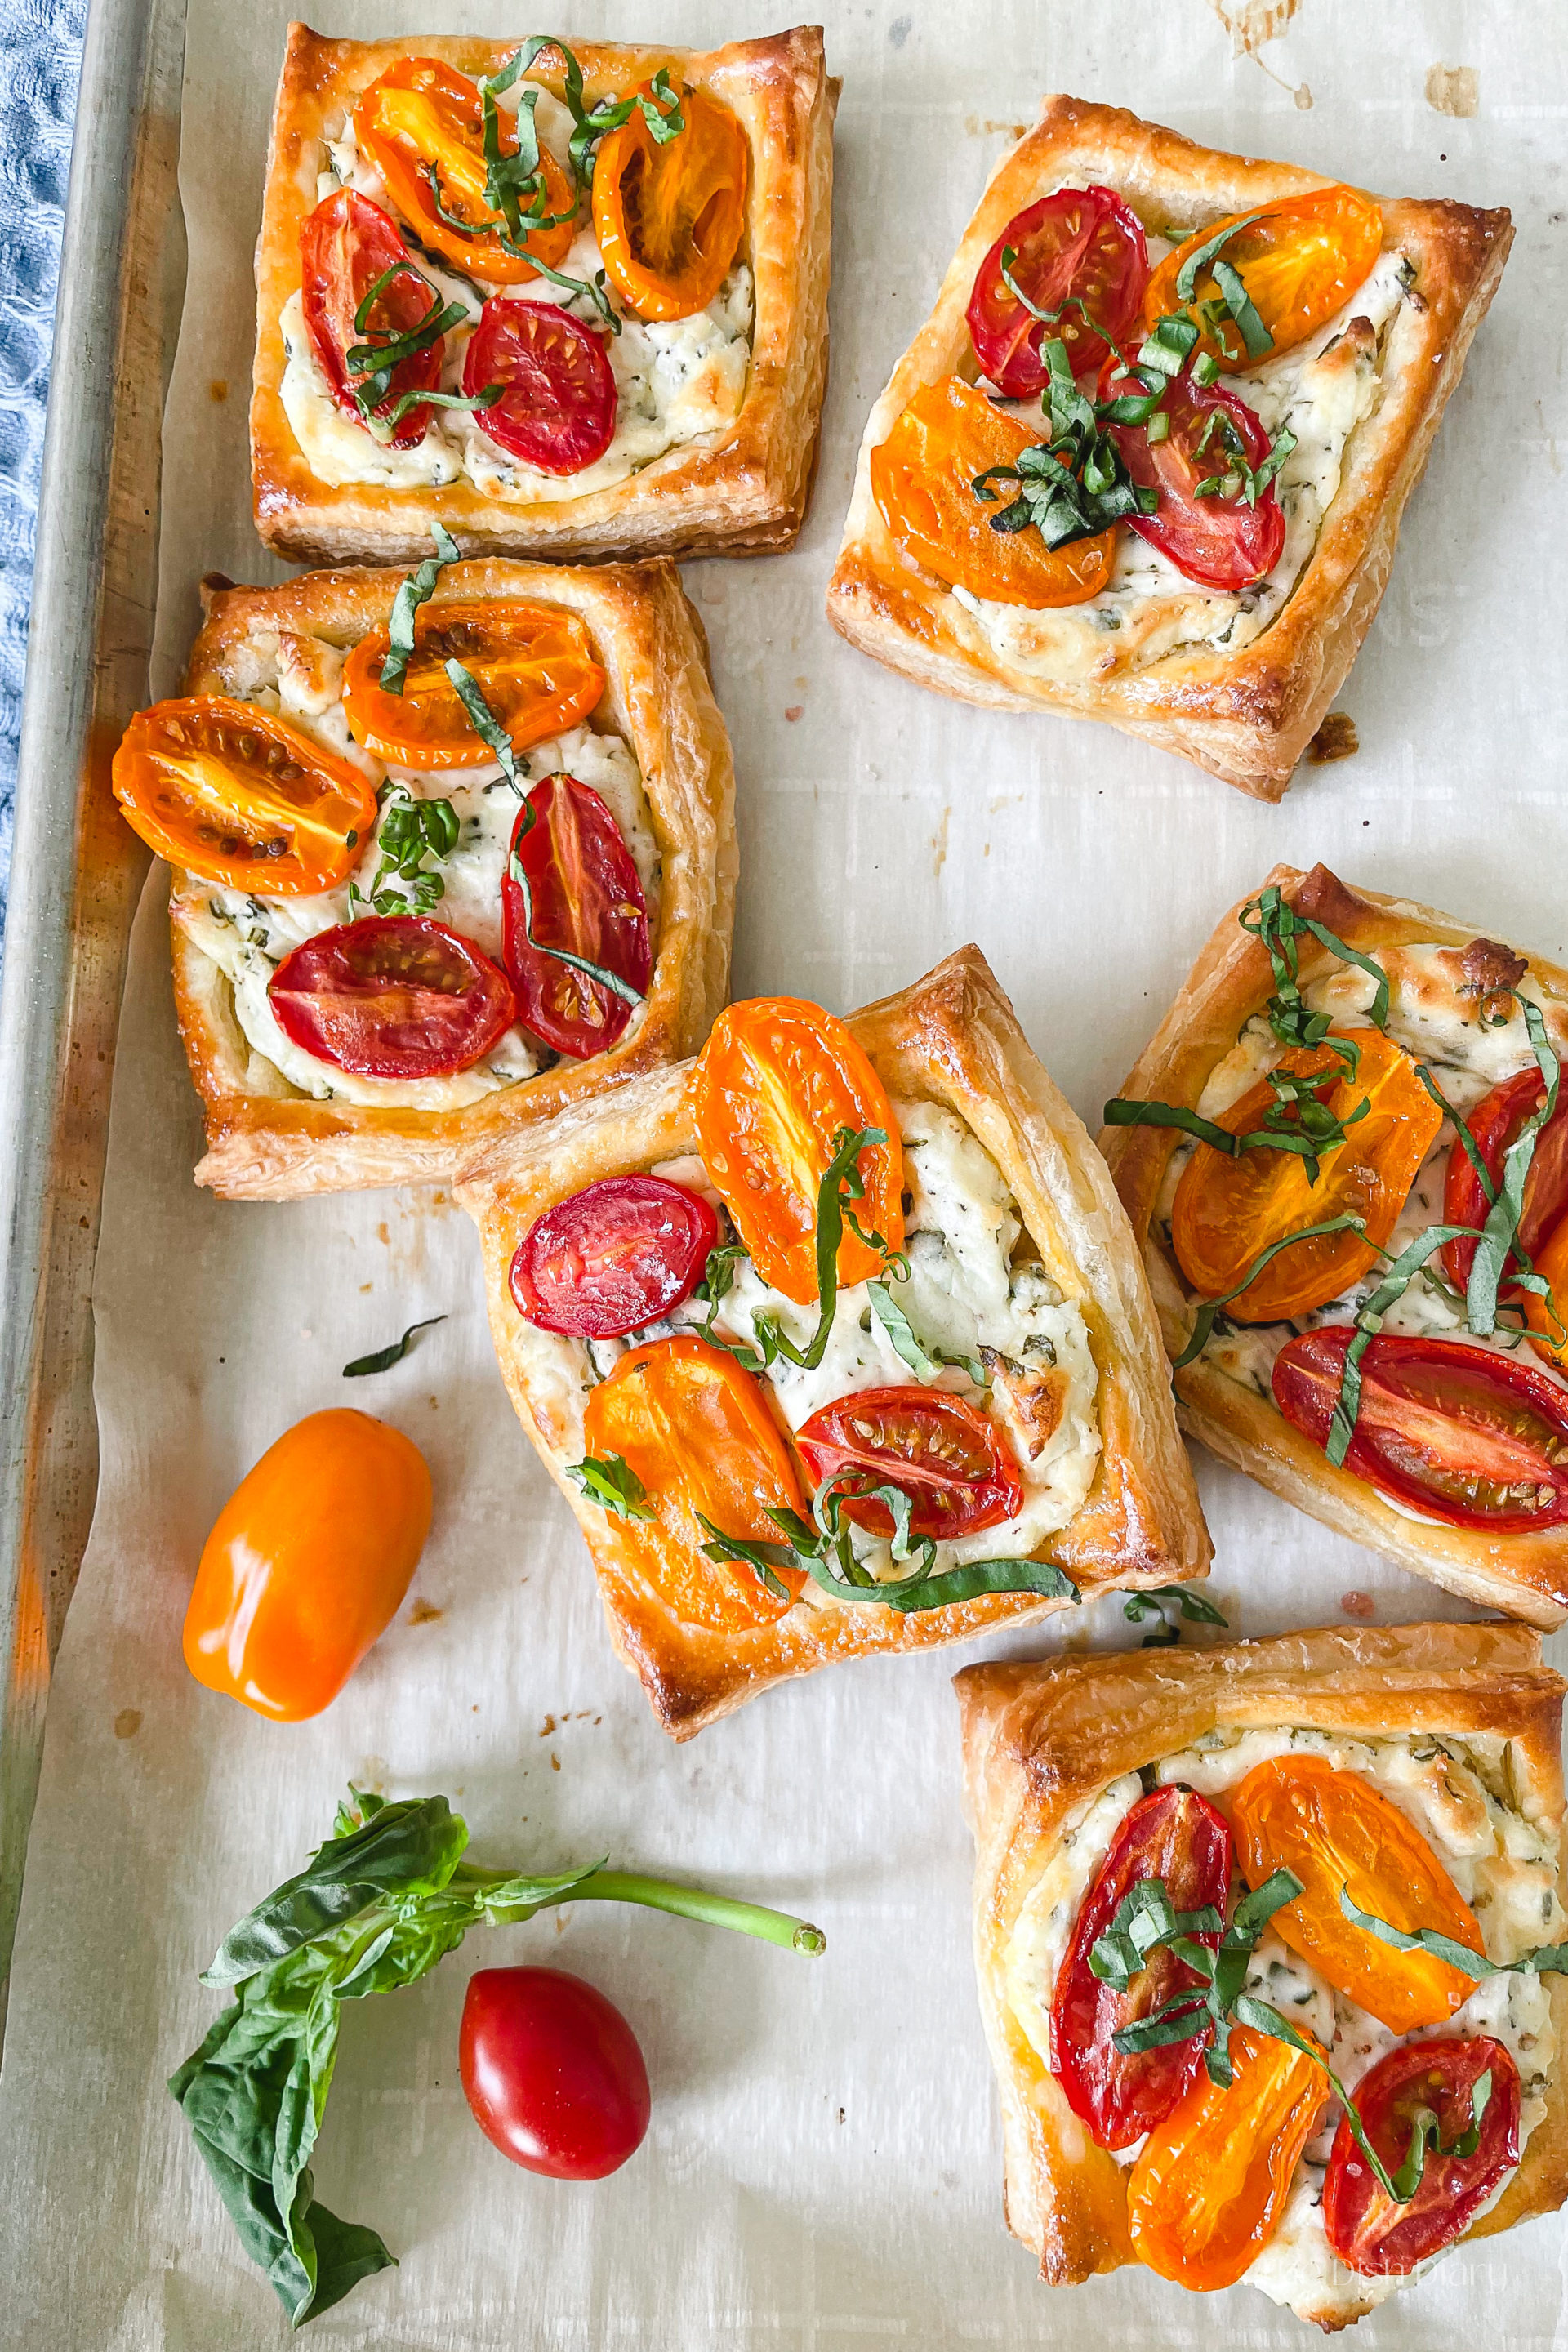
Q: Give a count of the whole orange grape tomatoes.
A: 1